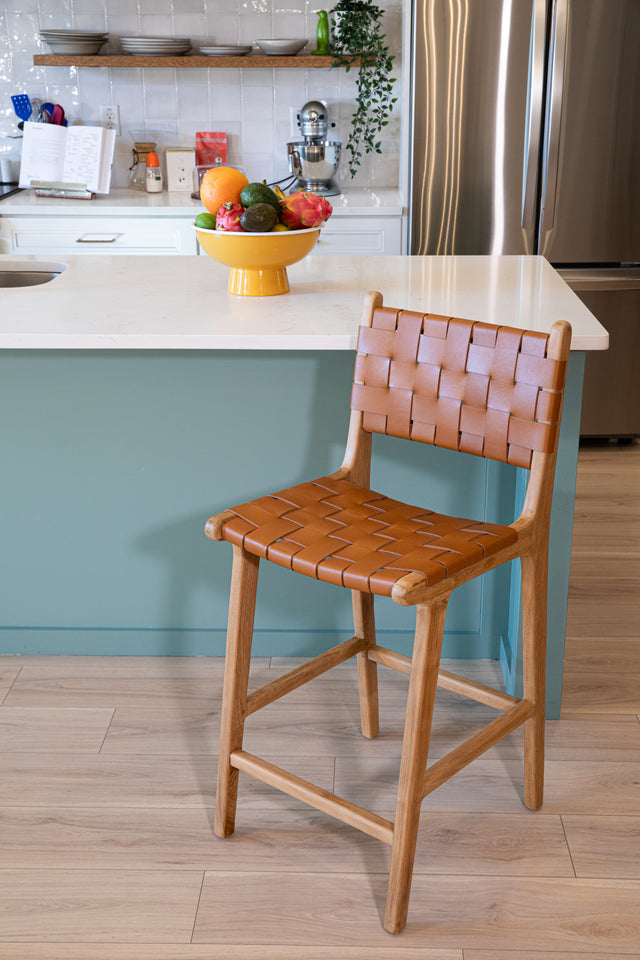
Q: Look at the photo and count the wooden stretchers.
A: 4